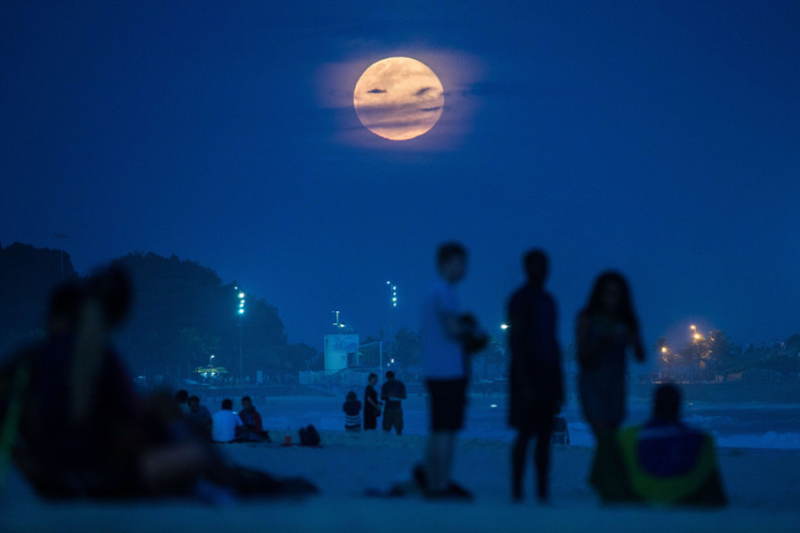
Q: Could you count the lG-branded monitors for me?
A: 0